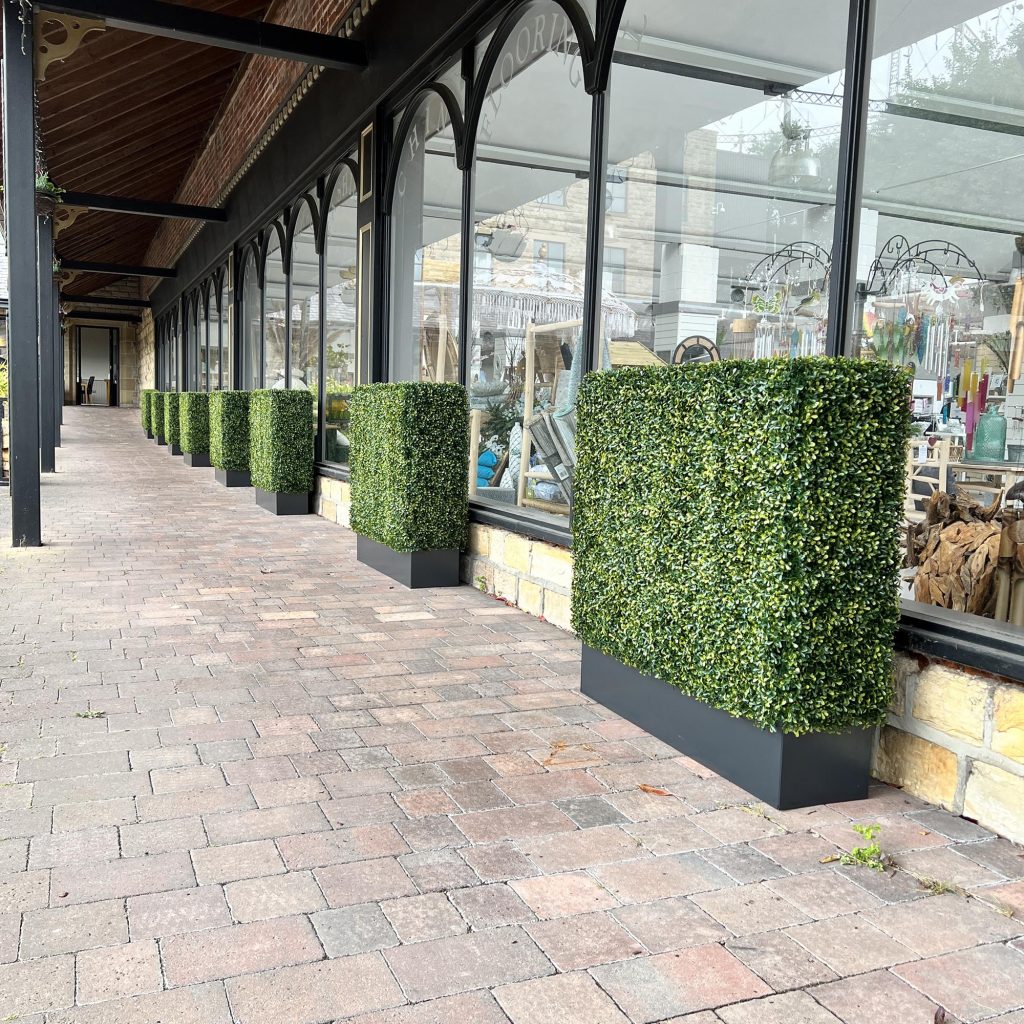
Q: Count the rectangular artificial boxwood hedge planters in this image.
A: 8